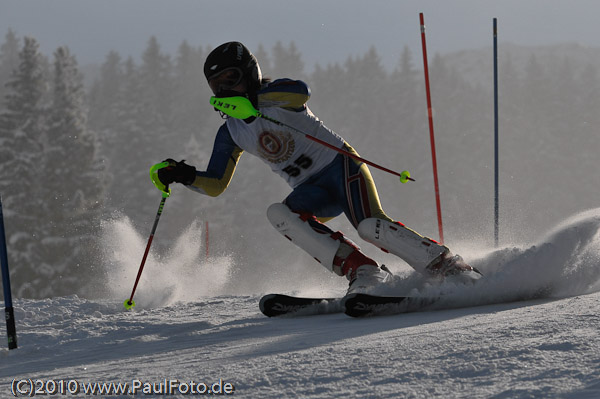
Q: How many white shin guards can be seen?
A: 2